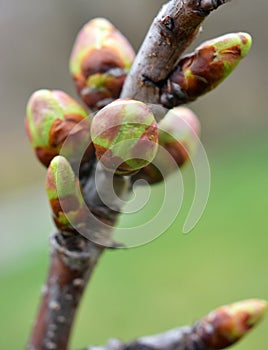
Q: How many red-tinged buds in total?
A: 7